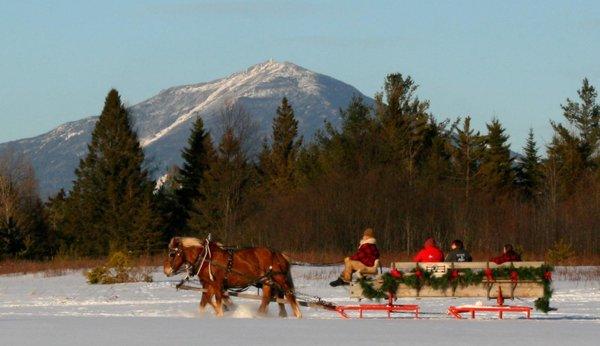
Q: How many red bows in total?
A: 6